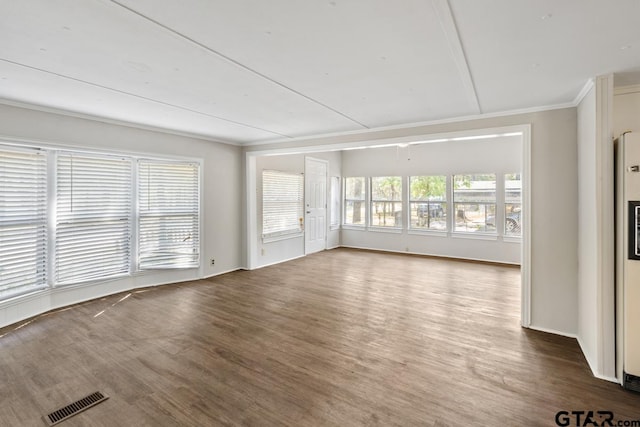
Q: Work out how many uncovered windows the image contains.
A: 5